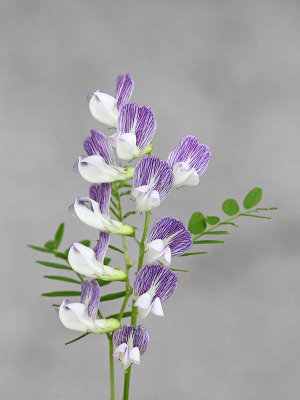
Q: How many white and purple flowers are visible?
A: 11